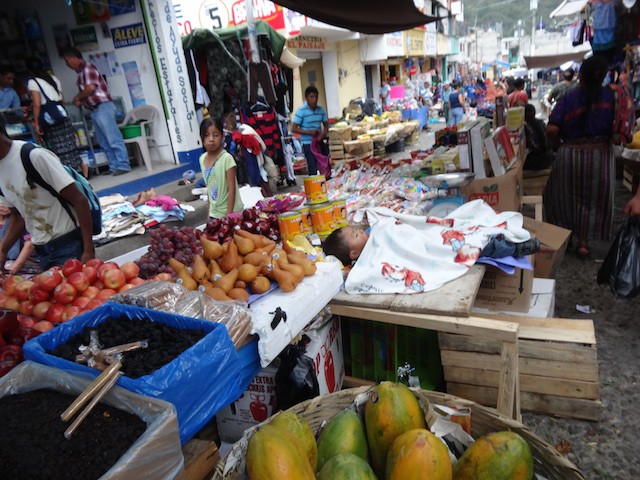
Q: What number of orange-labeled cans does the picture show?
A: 5